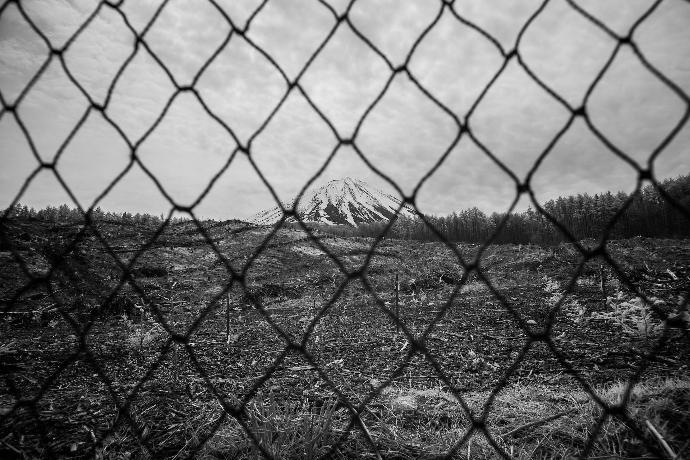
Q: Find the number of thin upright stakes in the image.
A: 3